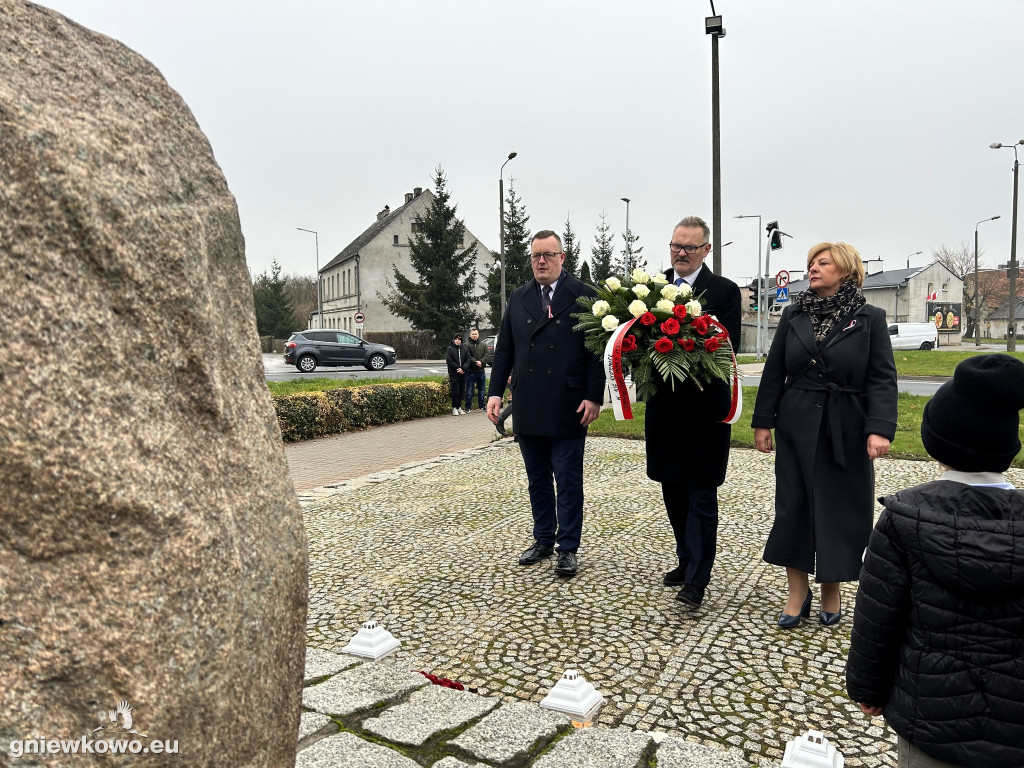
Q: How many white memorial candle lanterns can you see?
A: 3